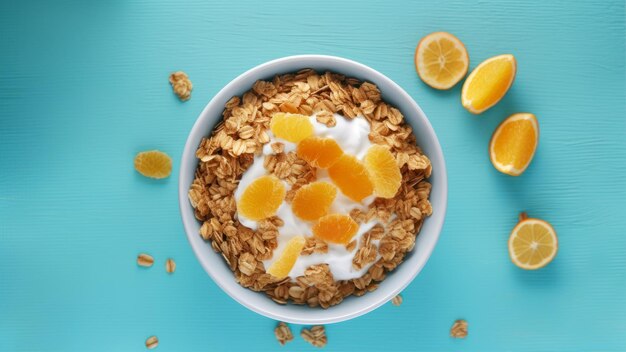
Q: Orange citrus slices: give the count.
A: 13